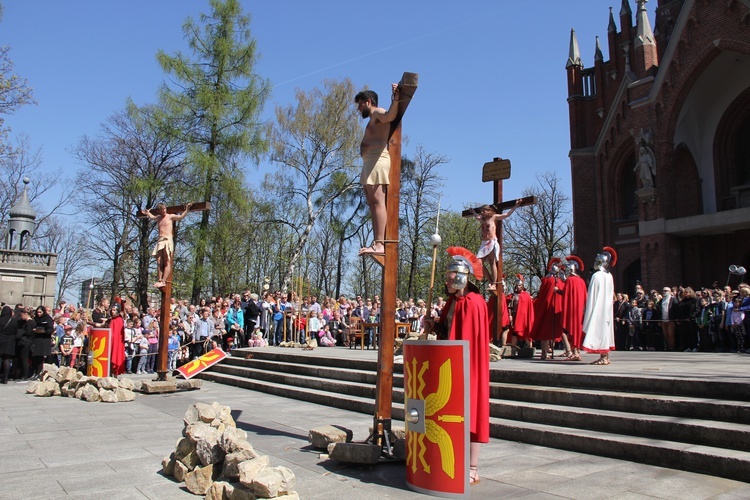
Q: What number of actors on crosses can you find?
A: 3